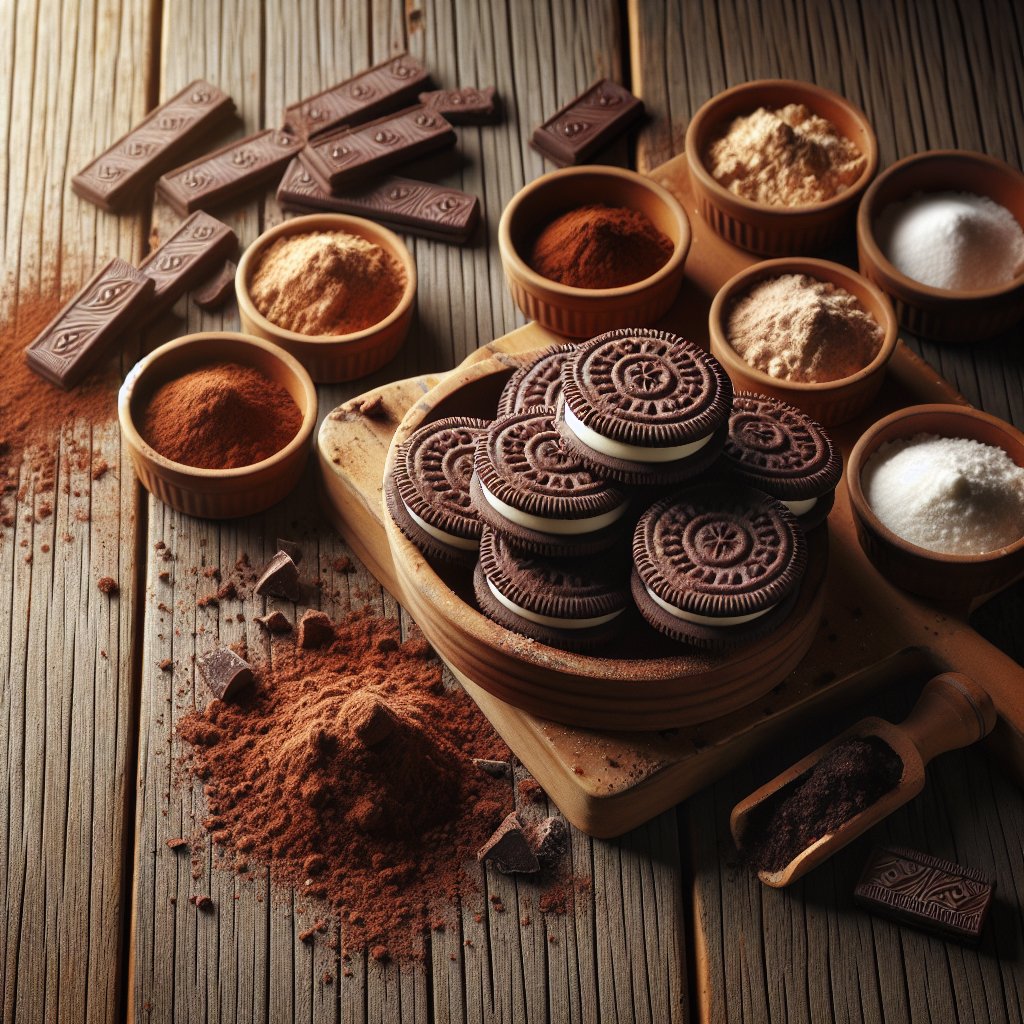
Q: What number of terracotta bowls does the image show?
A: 7